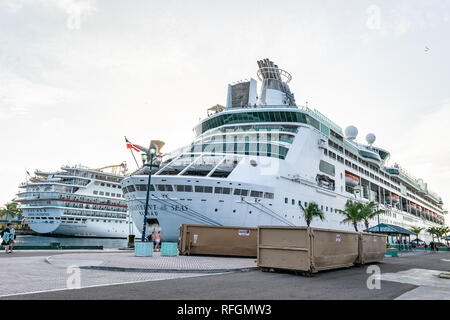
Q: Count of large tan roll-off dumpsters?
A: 3